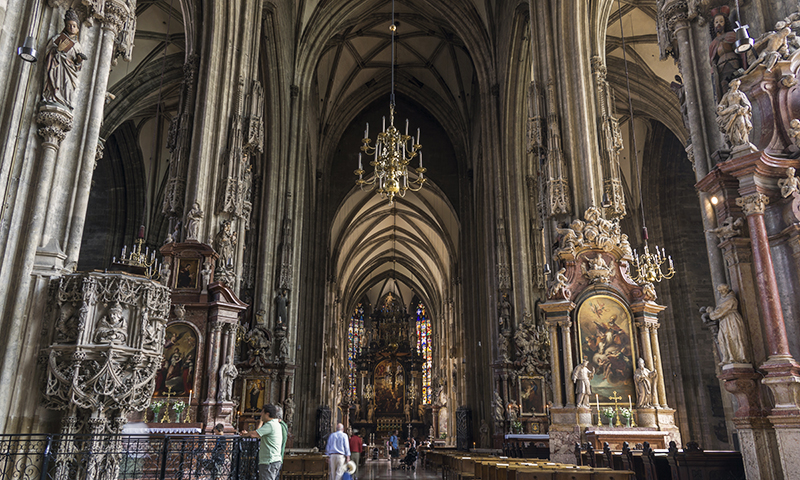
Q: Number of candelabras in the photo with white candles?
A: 3